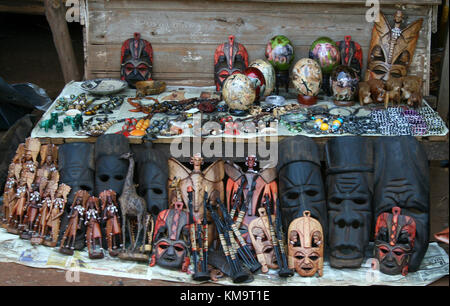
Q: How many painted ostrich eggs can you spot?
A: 7